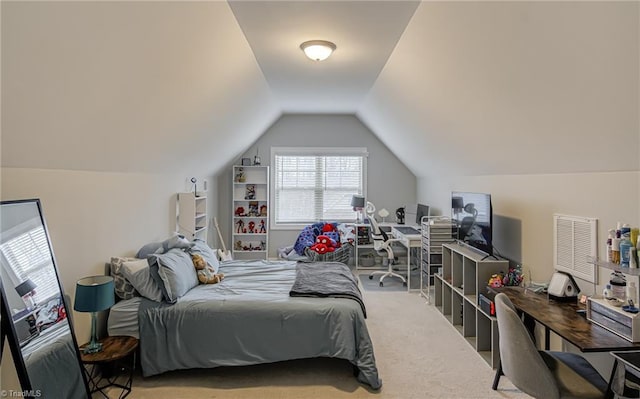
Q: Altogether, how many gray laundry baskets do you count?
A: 1